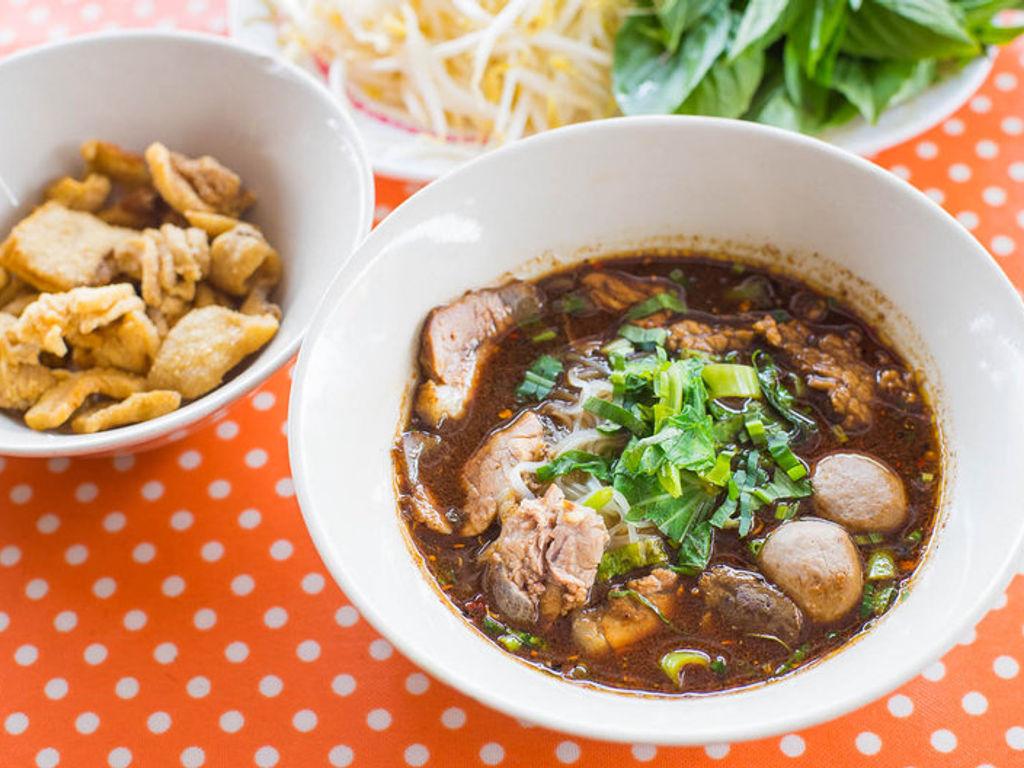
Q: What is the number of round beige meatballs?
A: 2